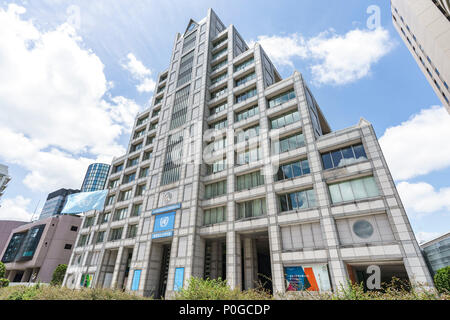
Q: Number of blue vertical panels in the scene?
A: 2